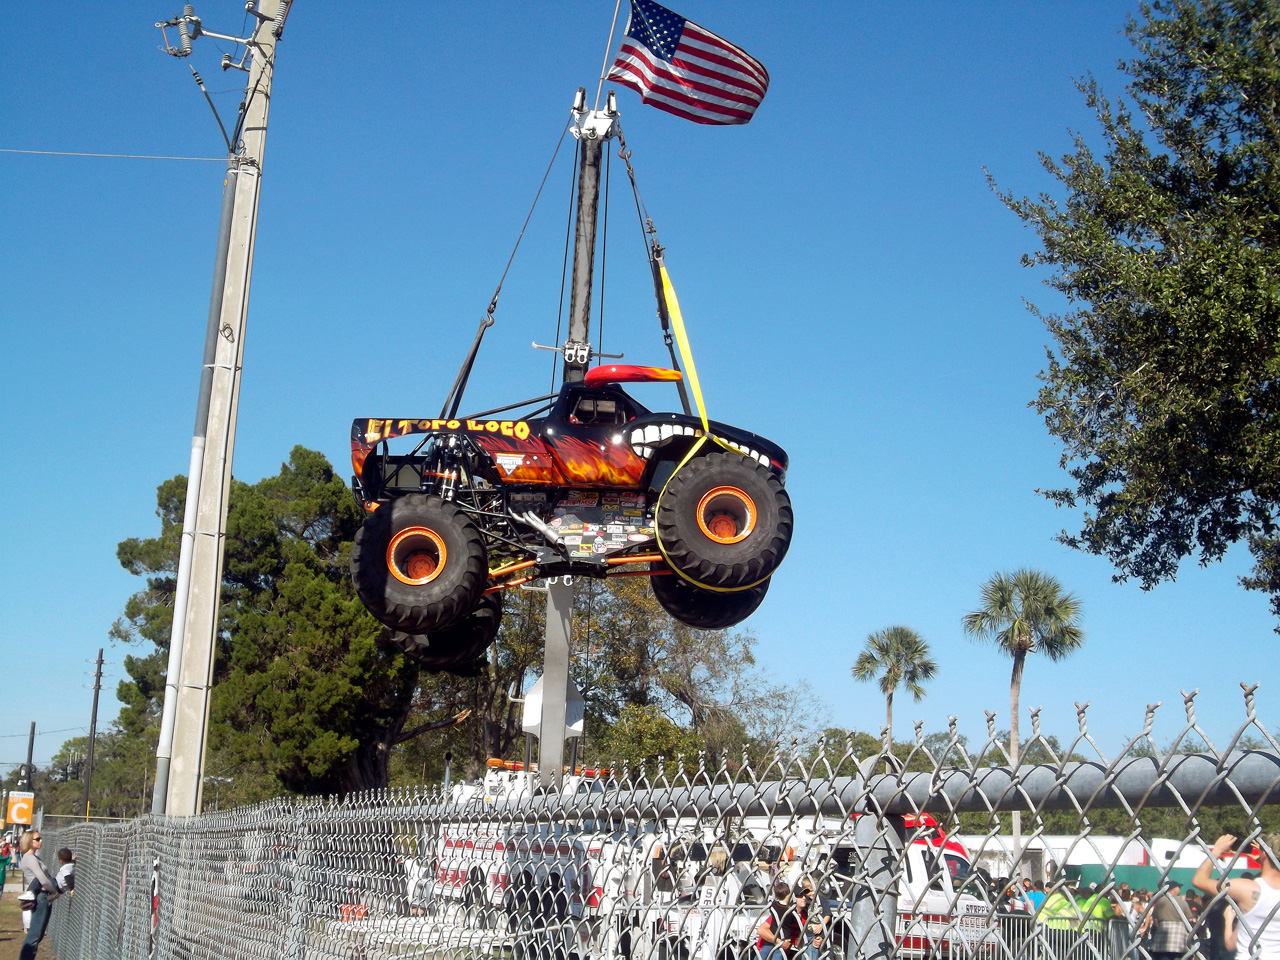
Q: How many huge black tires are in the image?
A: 4